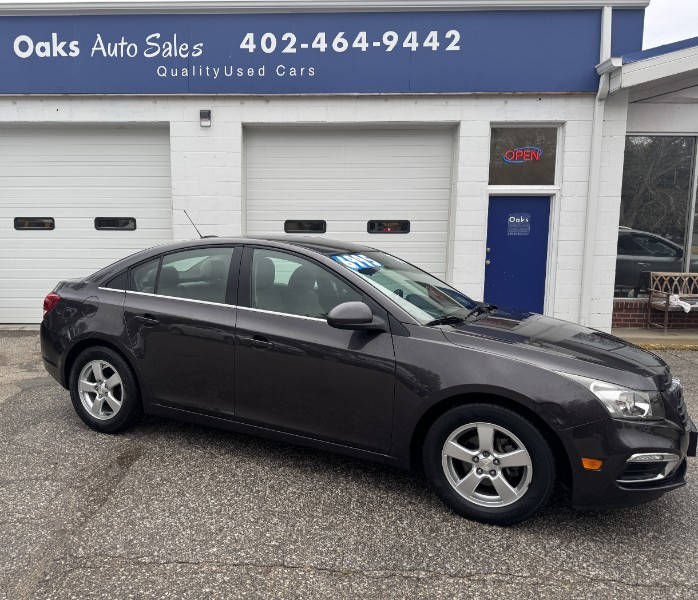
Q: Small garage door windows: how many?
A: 4